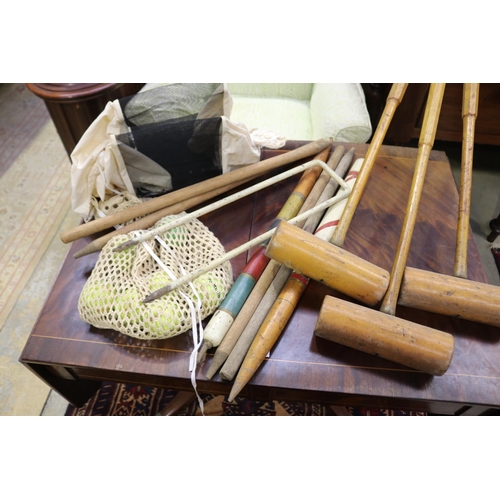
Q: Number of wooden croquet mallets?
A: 3